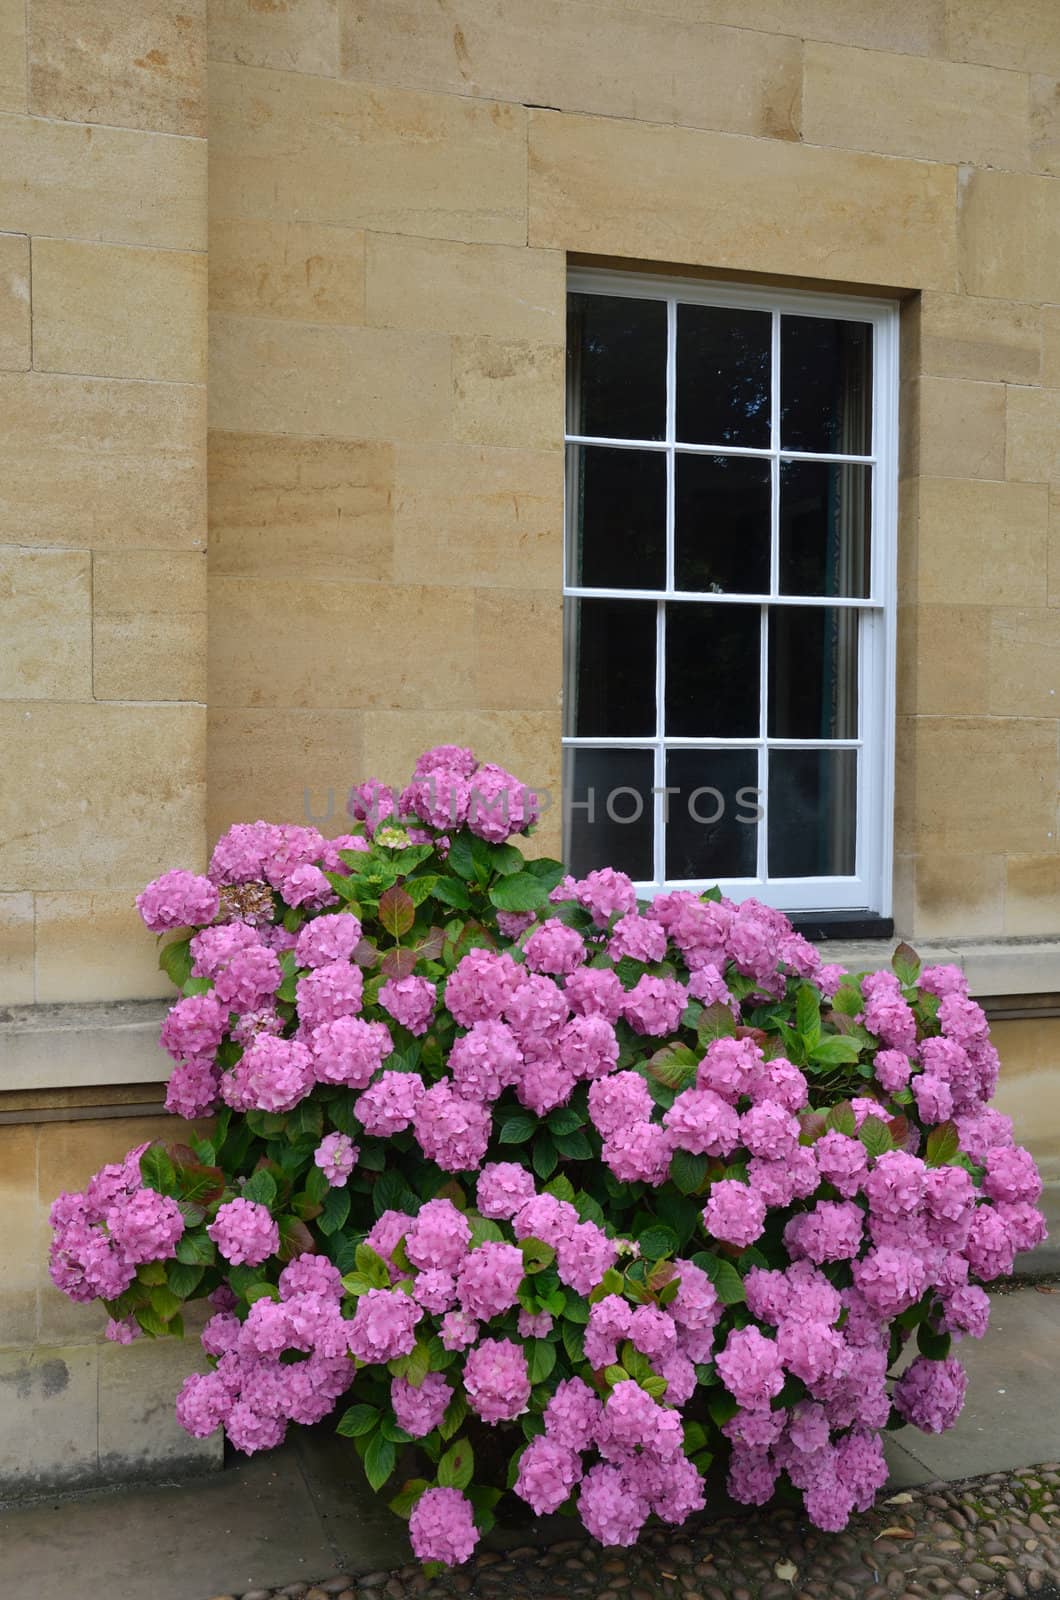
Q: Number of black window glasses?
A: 12